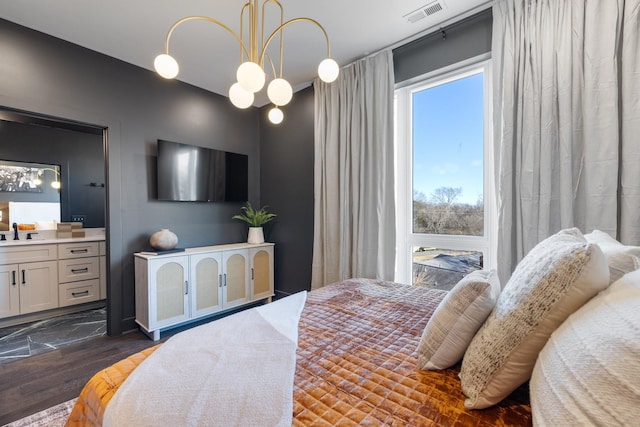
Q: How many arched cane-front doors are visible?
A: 4